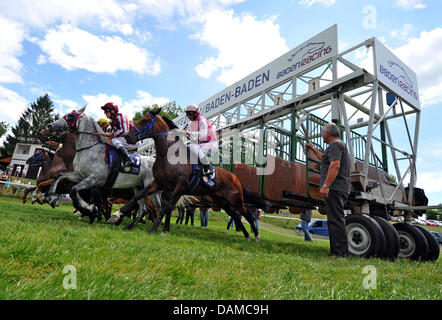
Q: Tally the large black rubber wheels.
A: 4